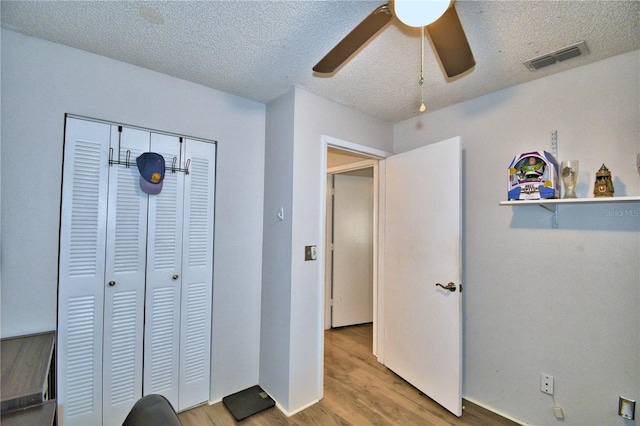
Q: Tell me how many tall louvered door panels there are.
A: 4